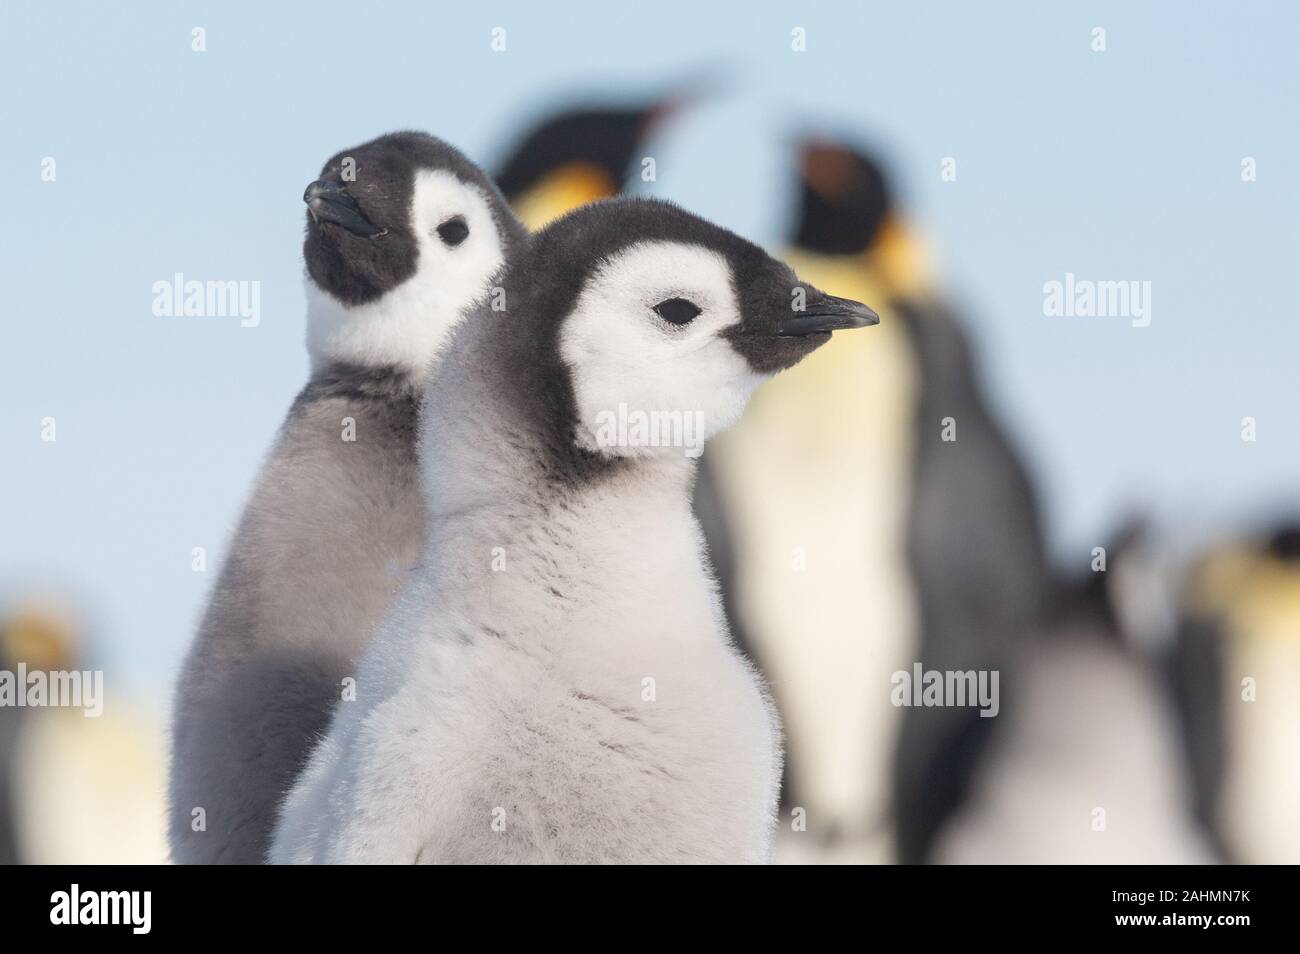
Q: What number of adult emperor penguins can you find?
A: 4